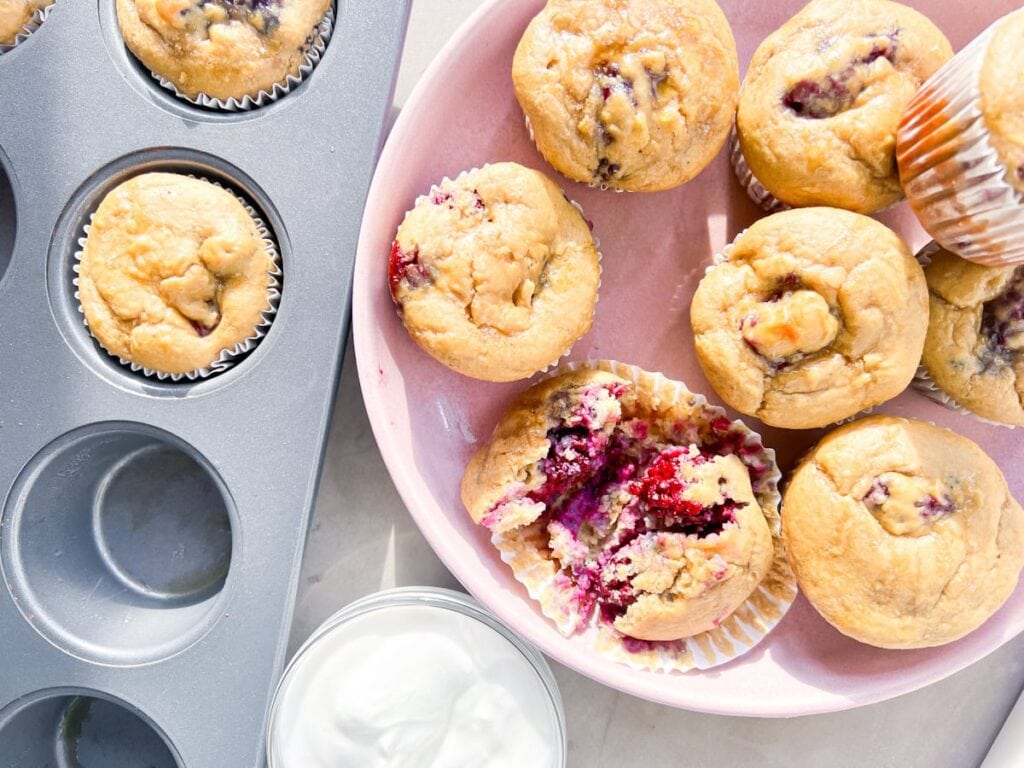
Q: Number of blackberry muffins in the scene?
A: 11